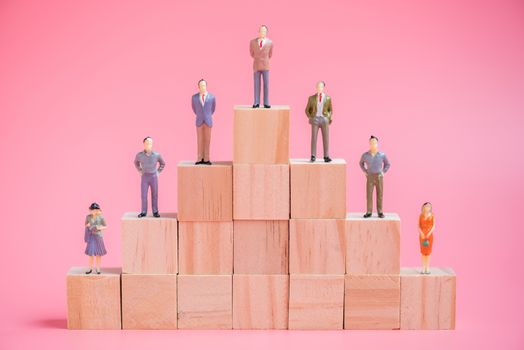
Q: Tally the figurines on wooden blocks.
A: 7